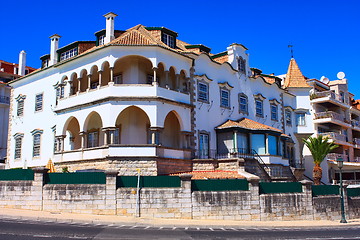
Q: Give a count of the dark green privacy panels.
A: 7